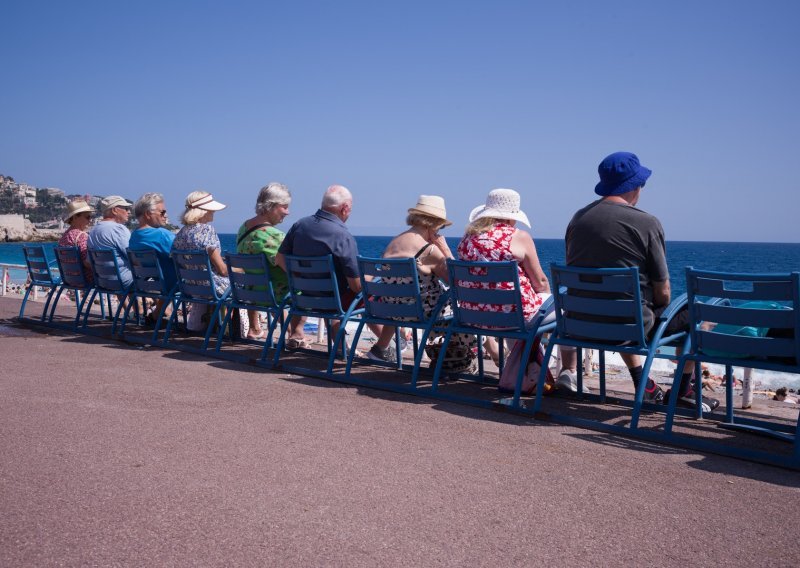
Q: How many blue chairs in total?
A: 11